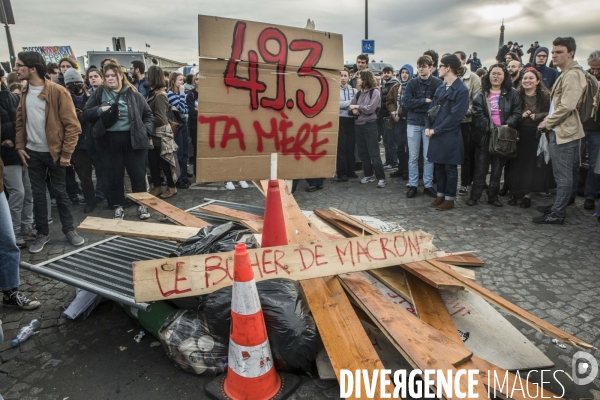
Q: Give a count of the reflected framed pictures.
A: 0